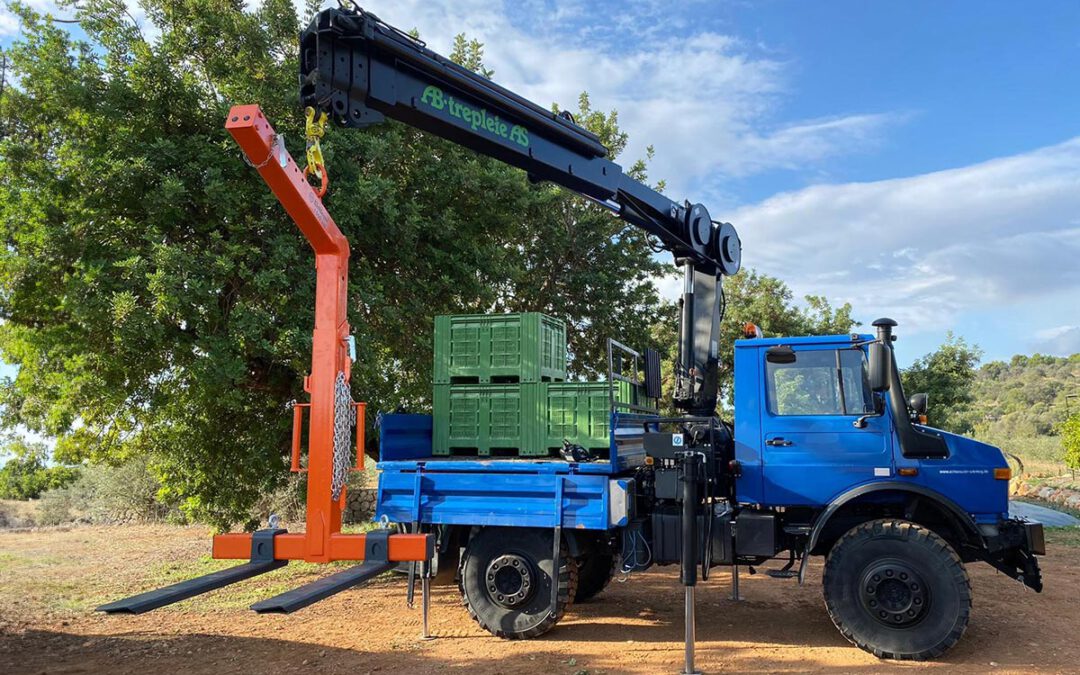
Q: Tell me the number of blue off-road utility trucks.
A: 1